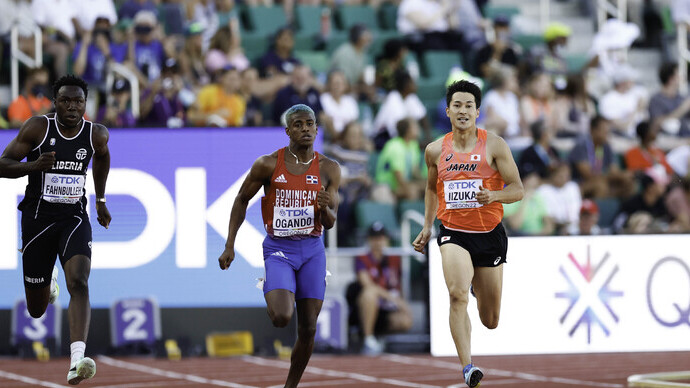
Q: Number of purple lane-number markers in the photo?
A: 3